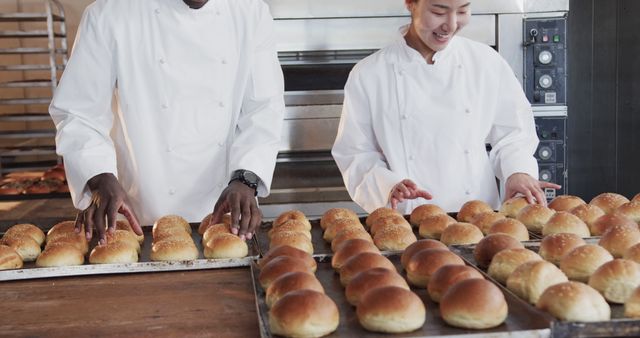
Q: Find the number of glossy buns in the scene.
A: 12